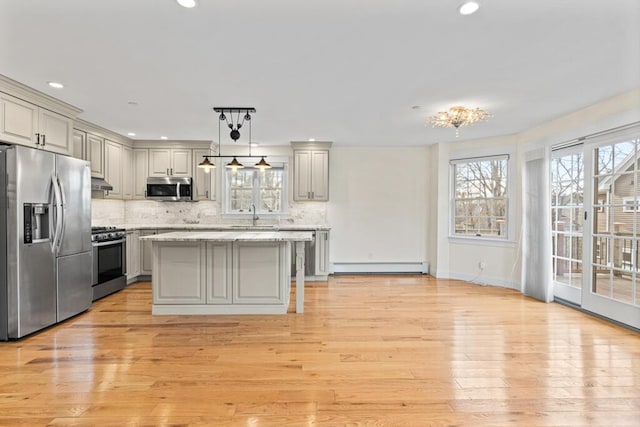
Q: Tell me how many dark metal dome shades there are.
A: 3